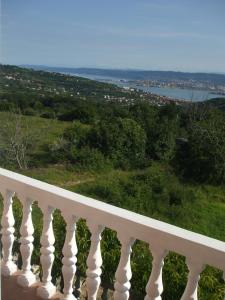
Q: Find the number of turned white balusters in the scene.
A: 8